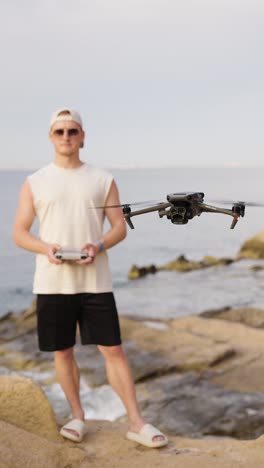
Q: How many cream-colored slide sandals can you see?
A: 2